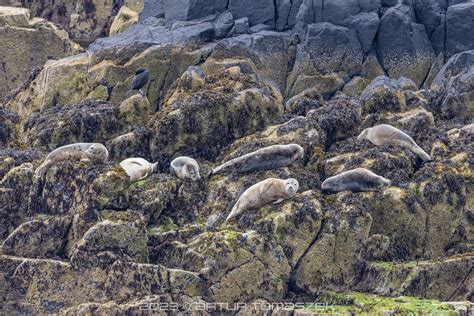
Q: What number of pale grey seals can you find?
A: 5